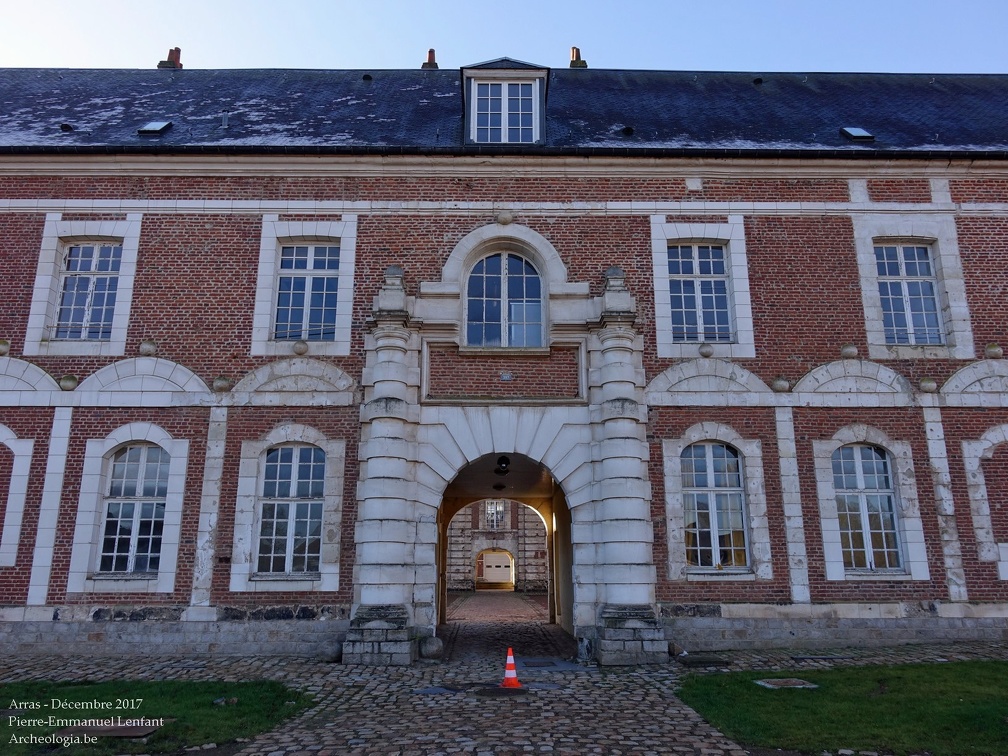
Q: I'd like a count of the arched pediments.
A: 6